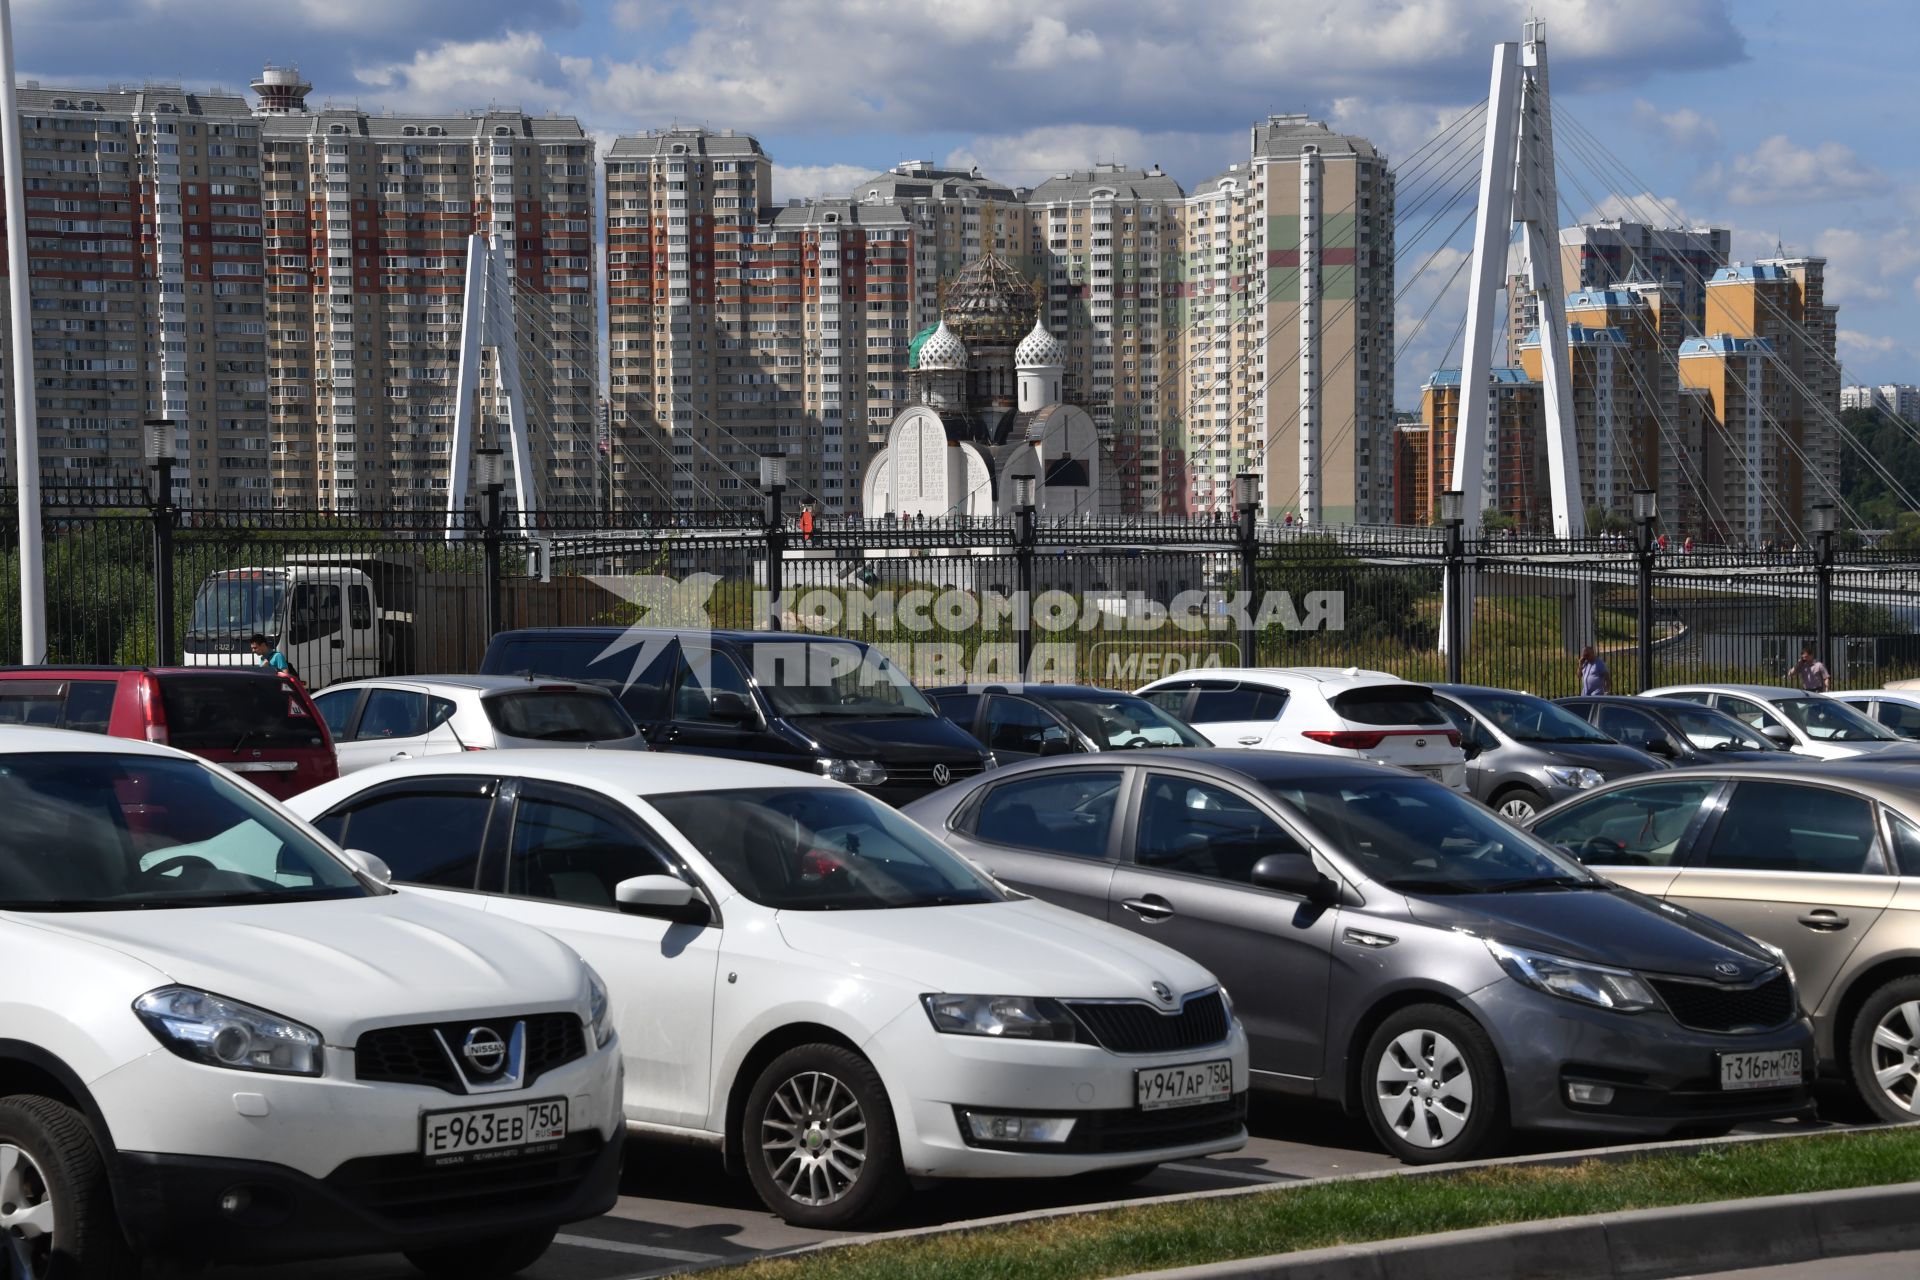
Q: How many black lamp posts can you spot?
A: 8